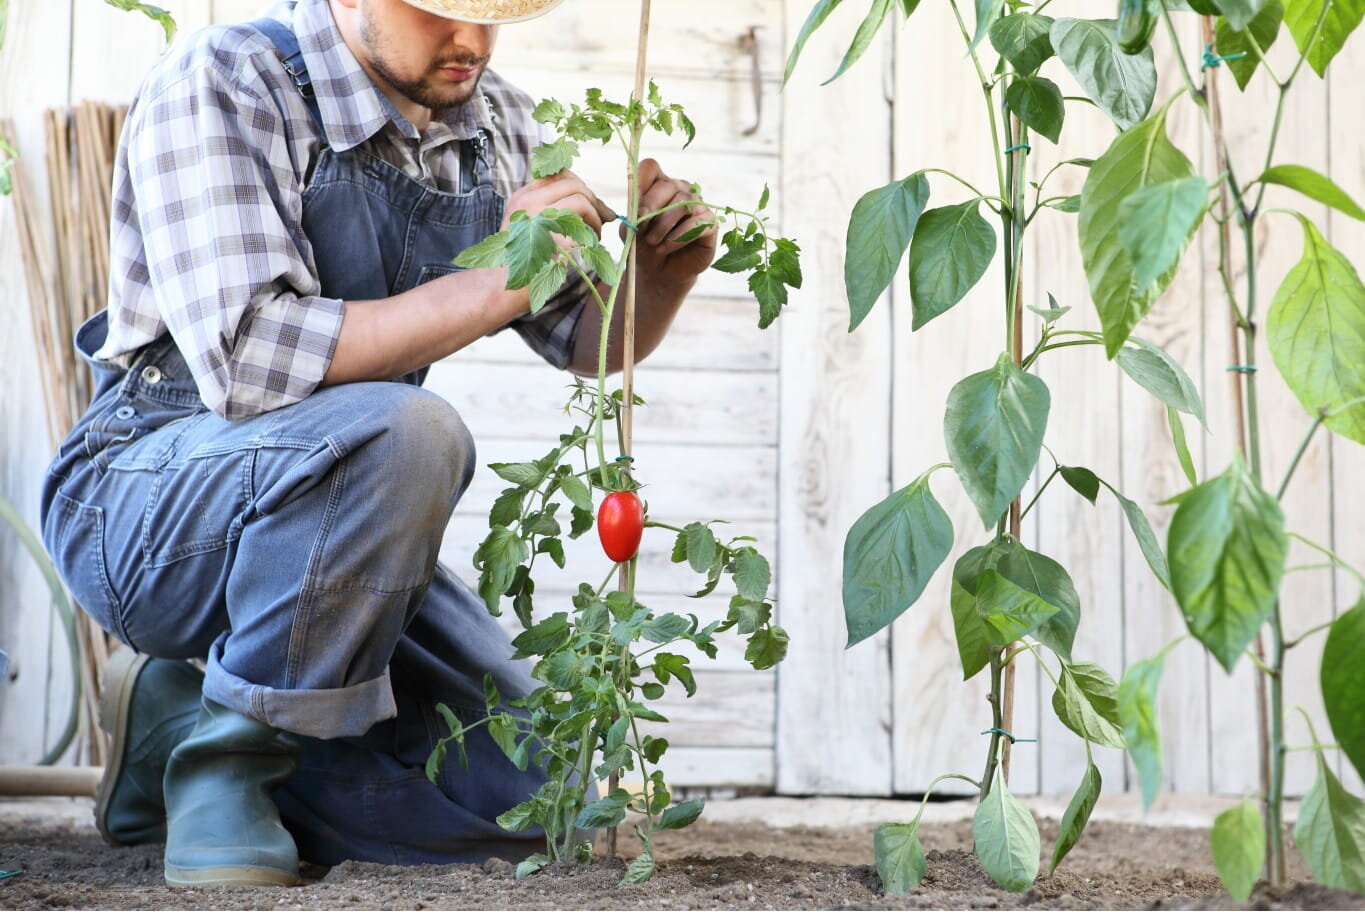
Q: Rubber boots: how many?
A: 2